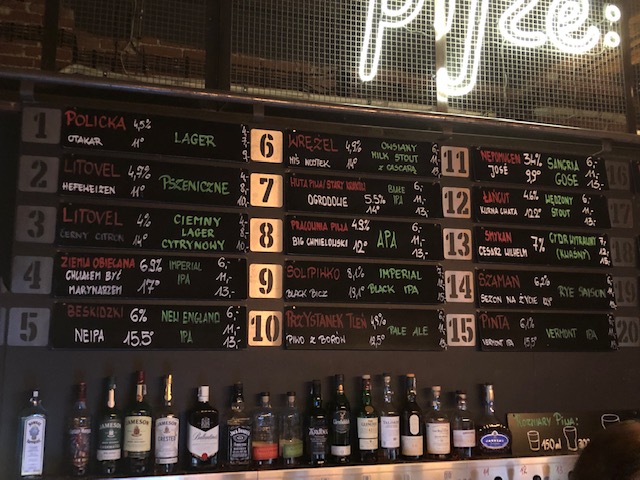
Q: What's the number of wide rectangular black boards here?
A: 15